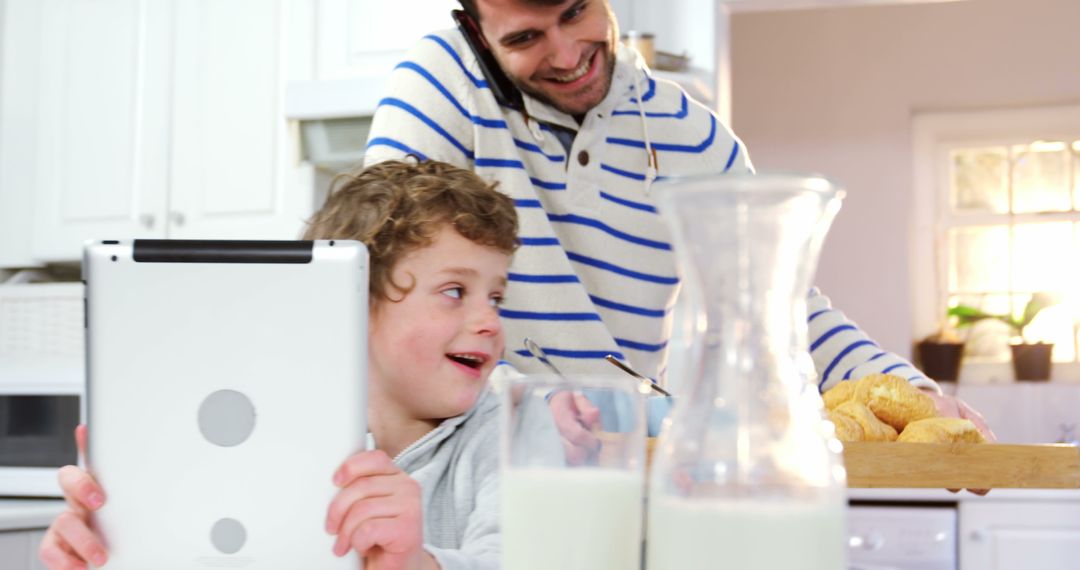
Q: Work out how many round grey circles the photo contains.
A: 2